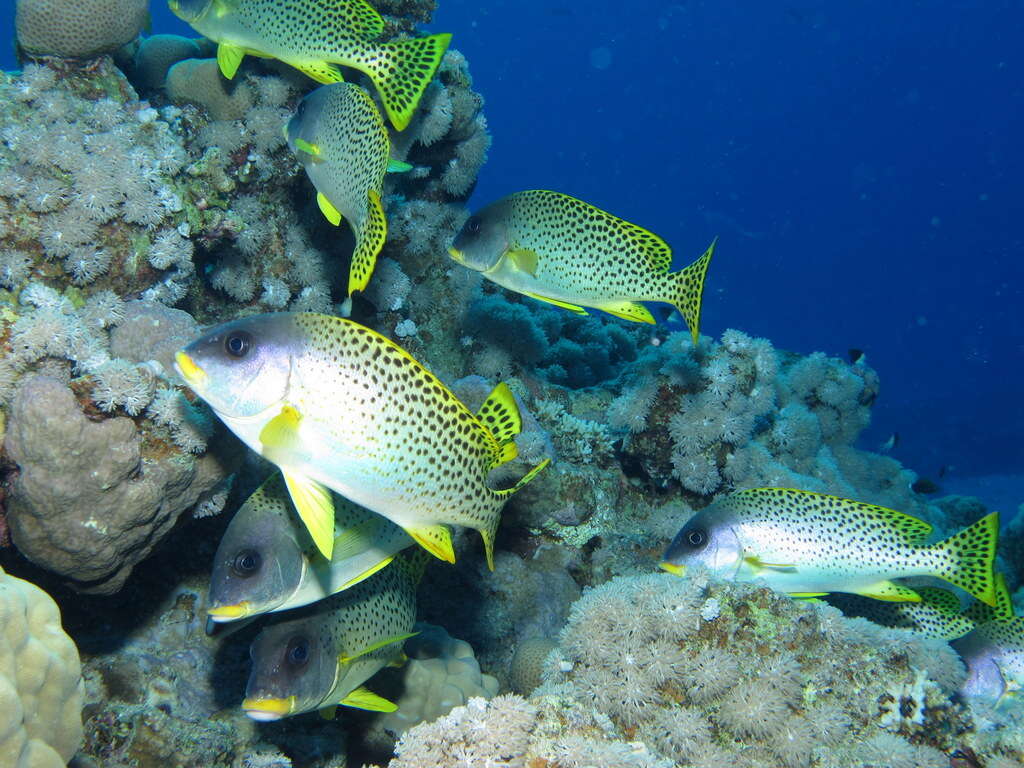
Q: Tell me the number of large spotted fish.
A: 9